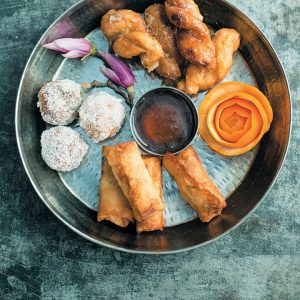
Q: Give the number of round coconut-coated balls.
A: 3